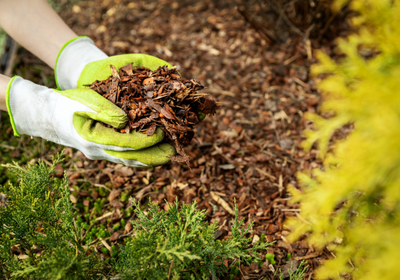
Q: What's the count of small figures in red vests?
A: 0